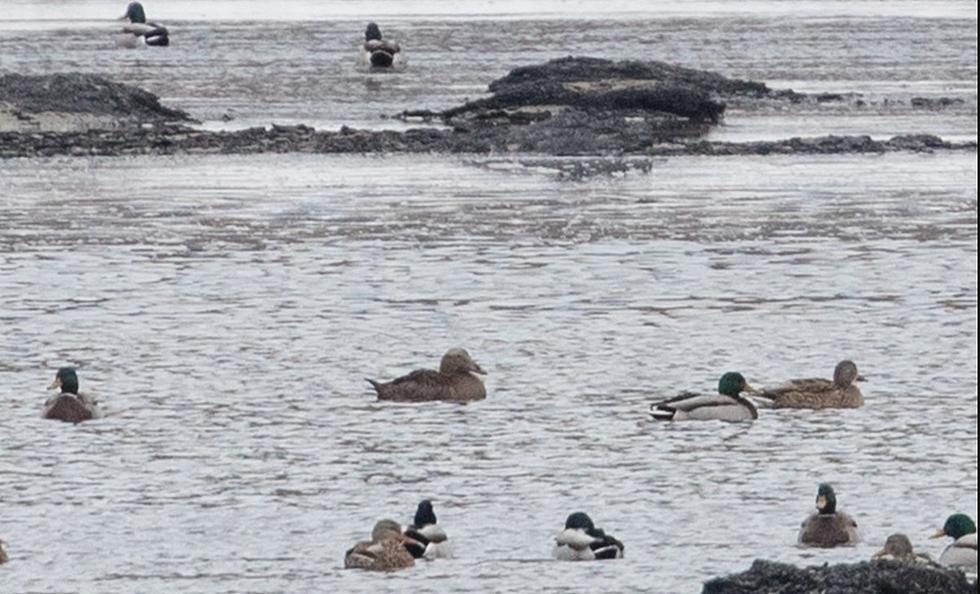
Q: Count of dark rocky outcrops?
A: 3